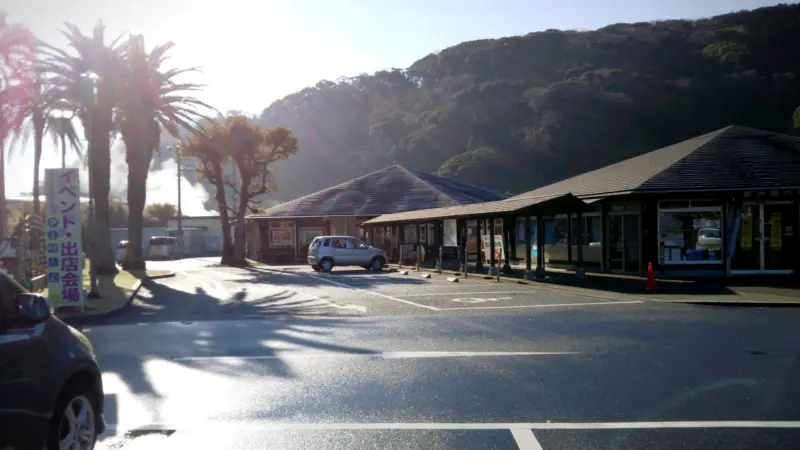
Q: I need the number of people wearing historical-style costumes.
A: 0